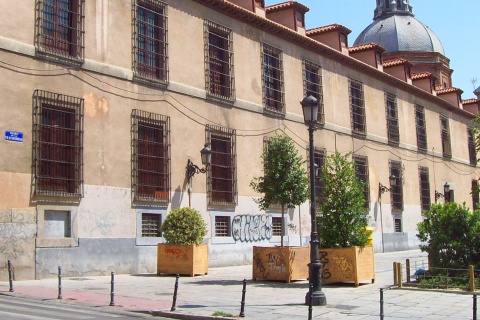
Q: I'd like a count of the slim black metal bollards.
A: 8